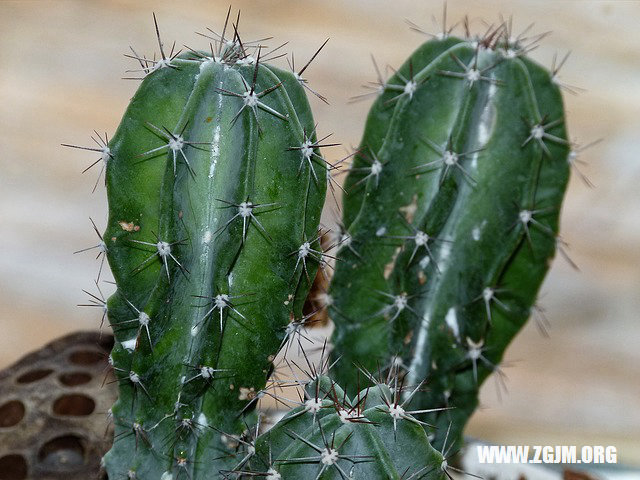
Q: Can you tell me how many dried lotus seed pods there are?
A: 1